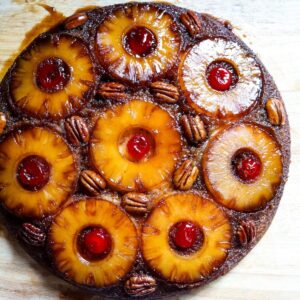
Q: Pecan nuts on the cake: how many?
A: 14